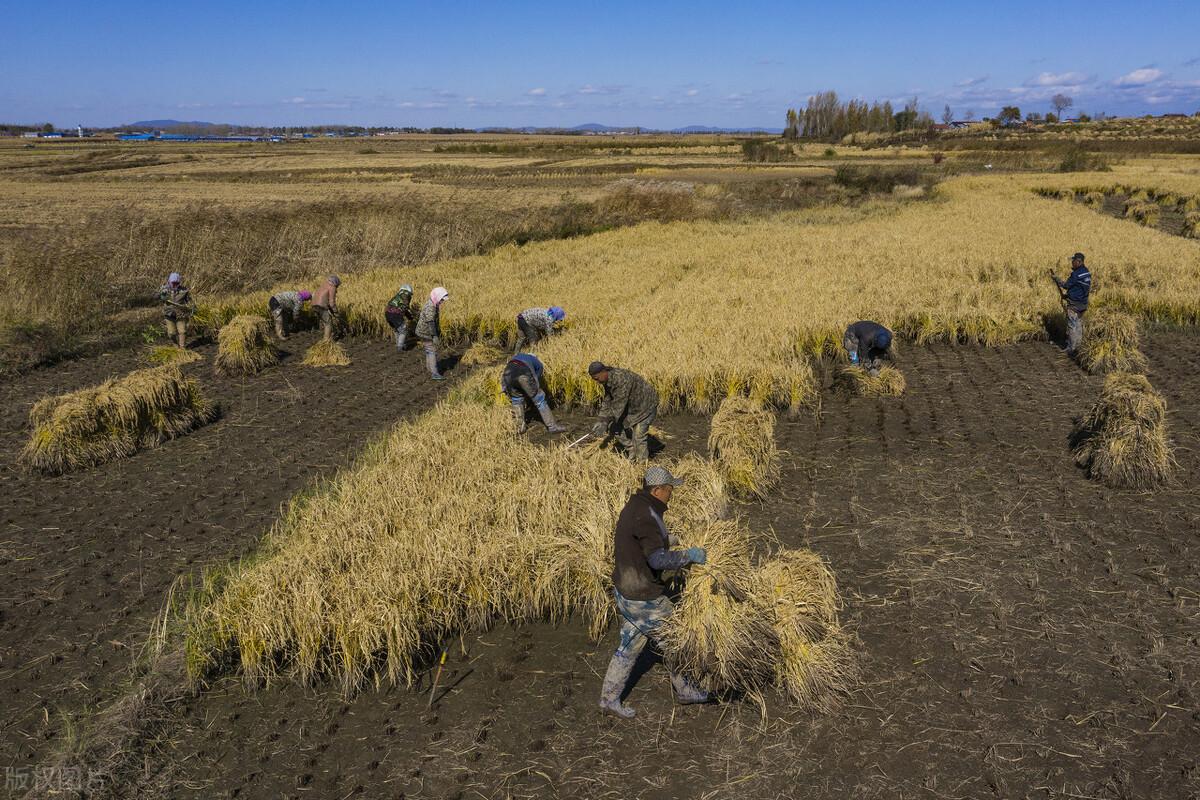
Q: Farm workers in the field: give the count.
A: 11